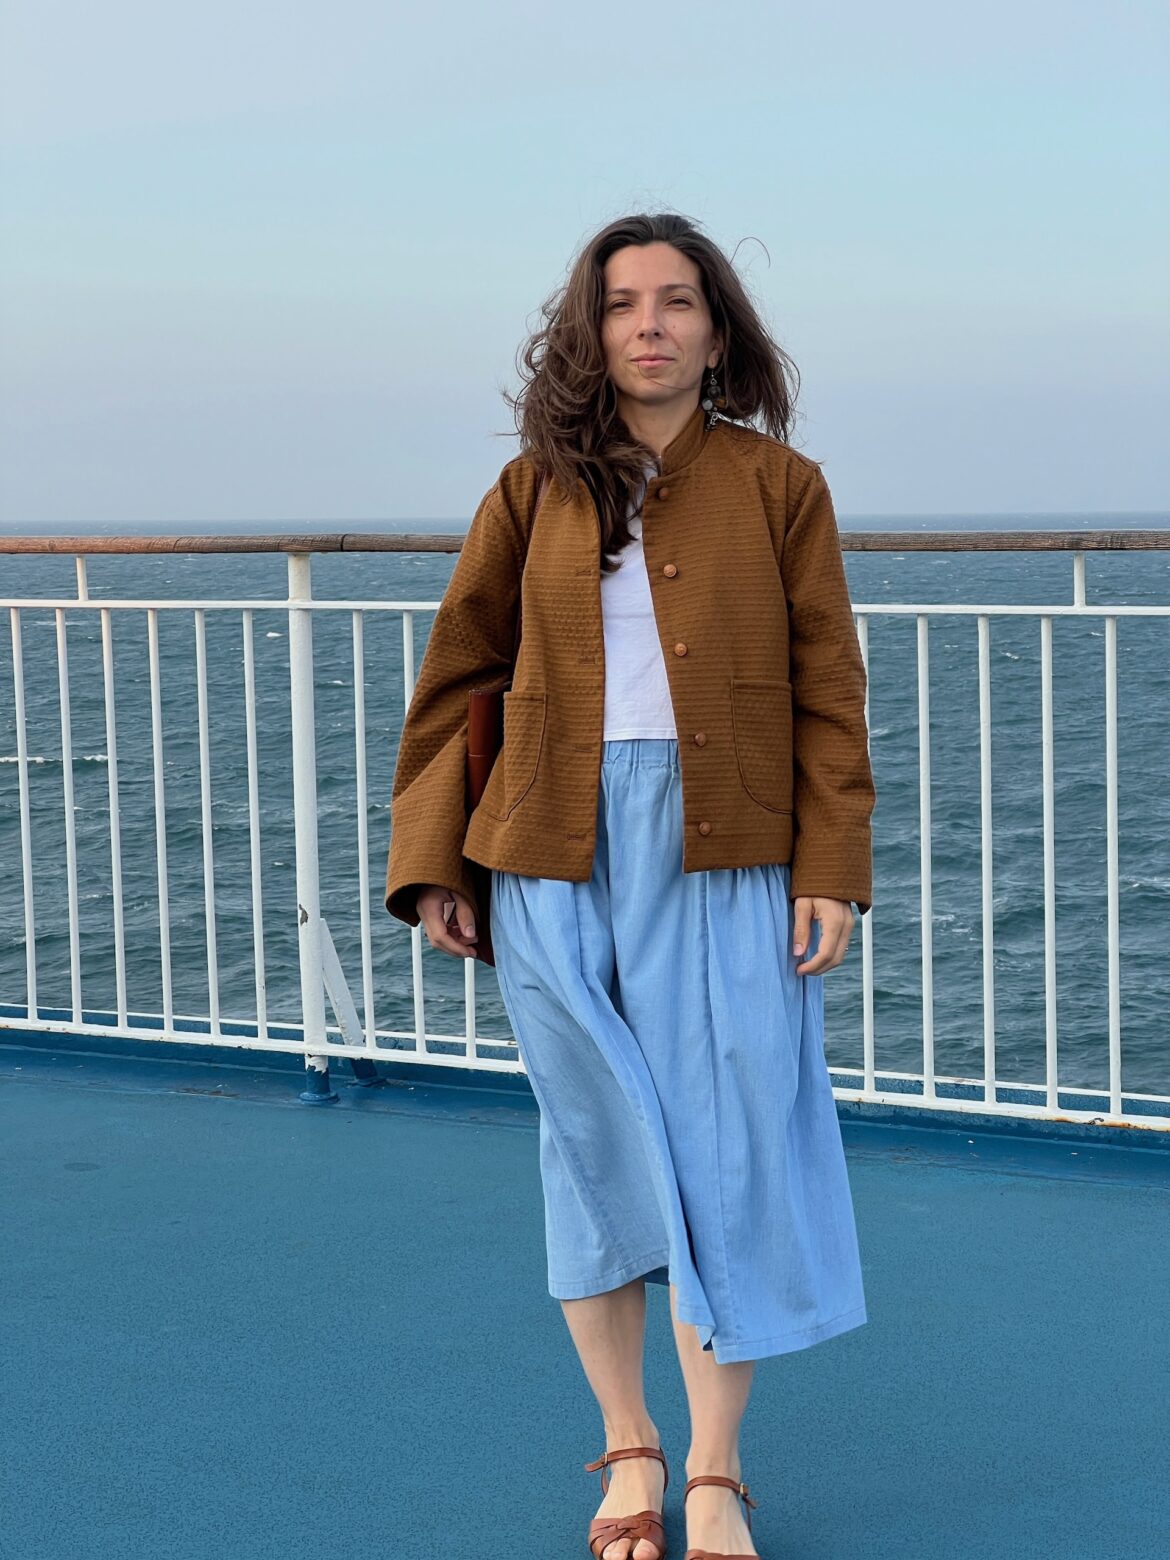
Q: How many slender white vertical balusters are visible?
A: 14